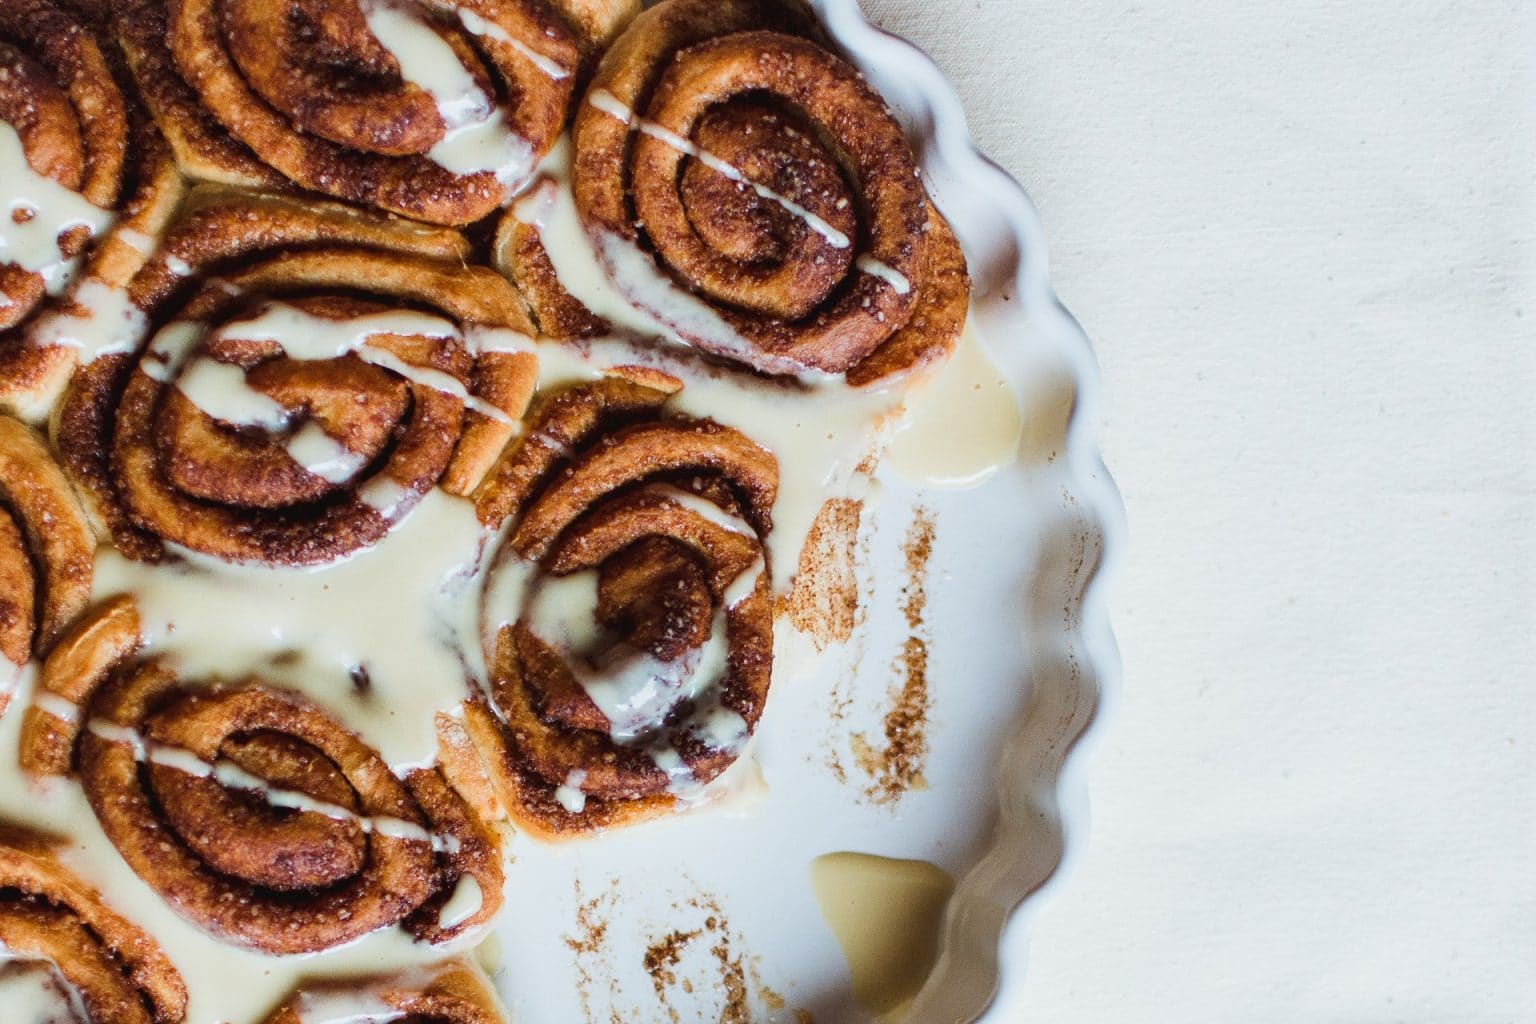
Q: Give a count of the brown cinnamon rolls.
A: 9